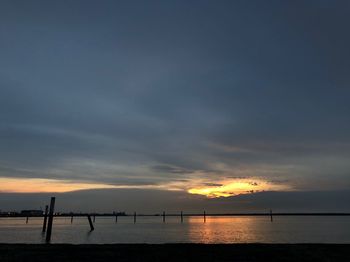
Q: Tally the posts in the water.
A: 12